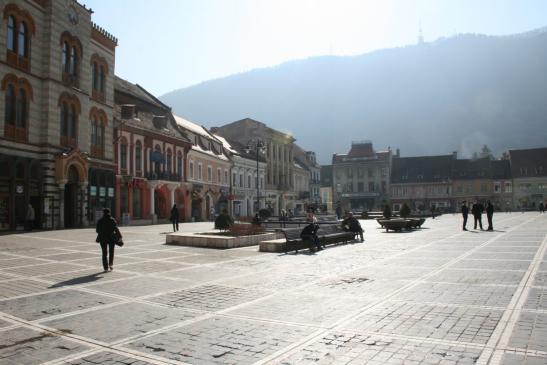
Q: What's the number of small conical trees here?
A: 2